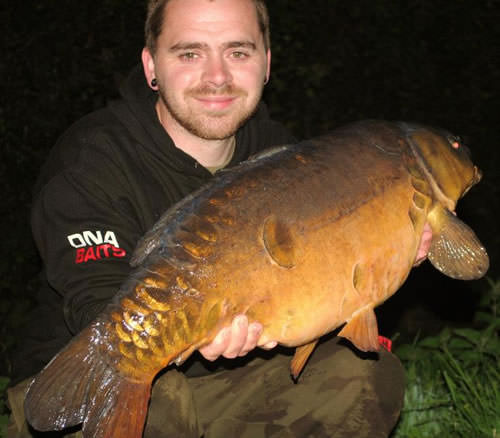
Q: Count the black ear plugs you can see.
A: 2